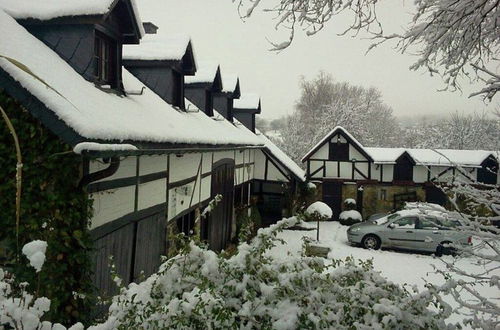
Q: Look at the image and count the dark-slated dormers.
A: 5